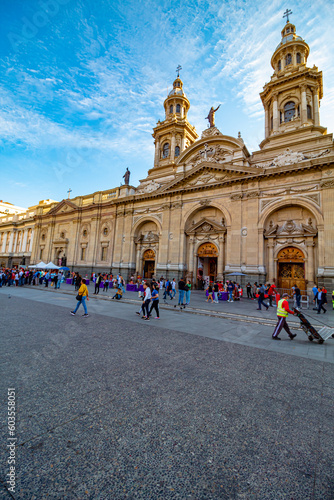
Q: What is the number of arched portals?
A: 3